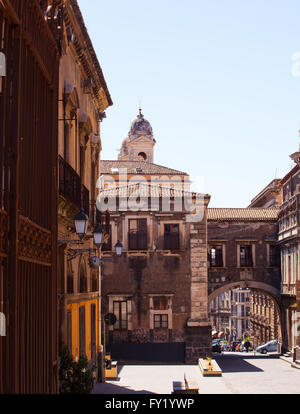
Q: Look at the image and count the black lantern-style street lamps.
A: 3